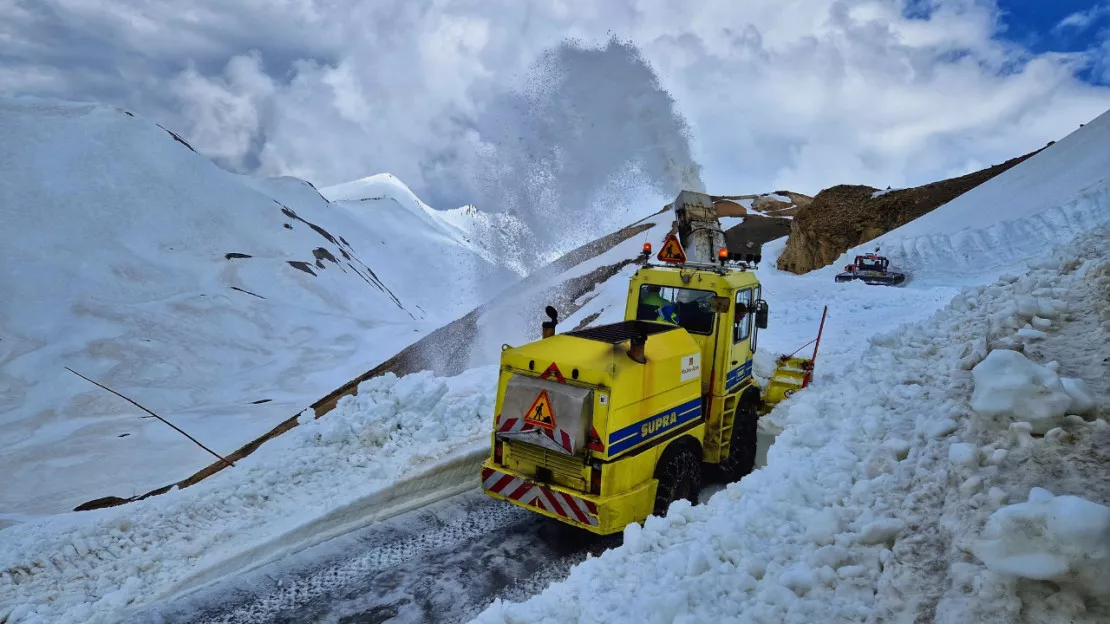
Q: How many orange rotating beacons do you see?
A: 2